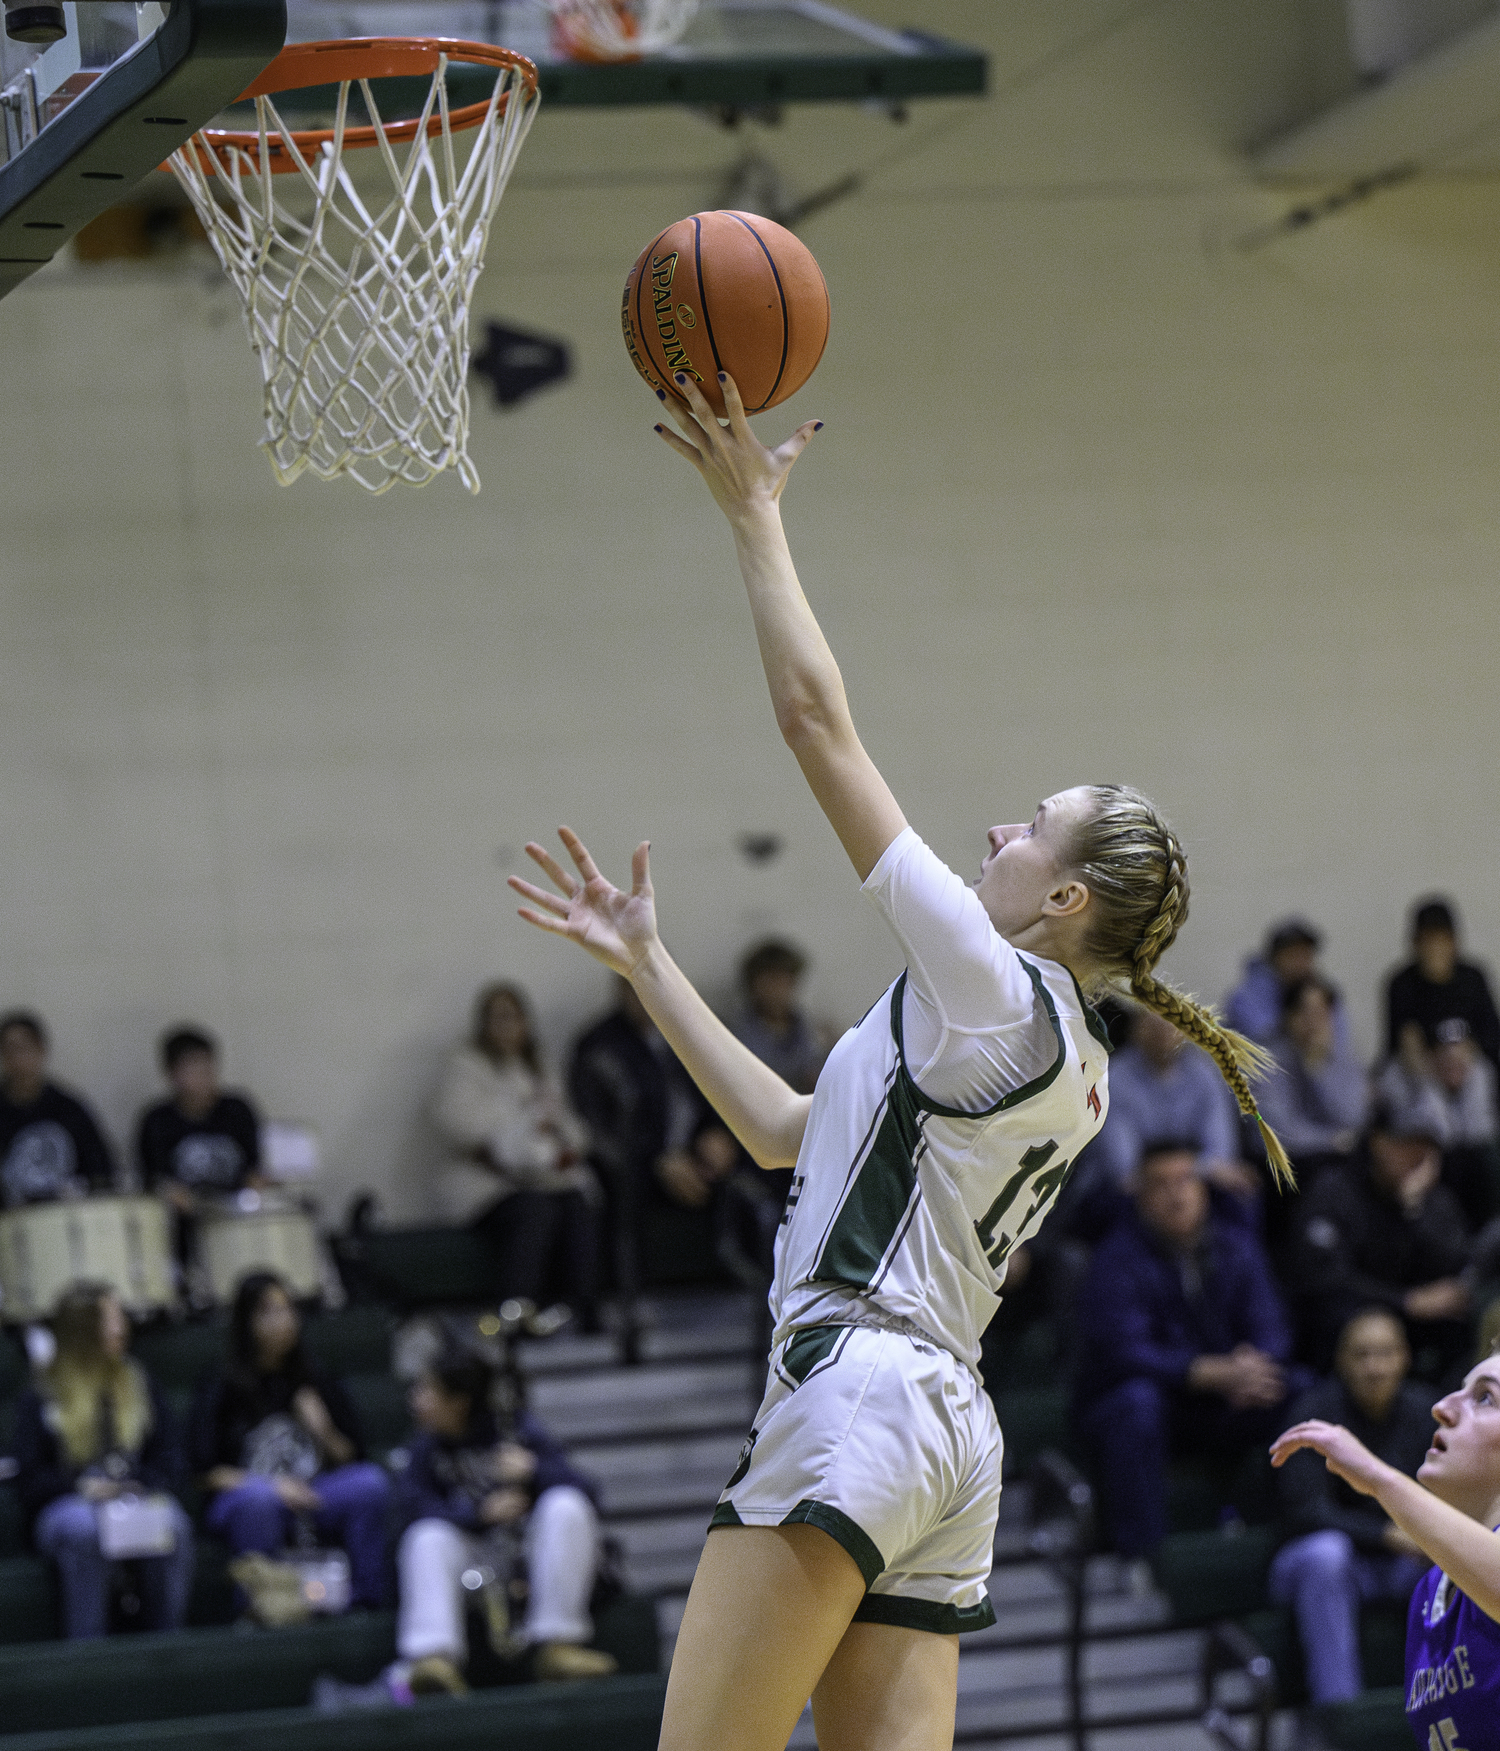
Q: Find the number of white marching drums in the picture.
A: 2